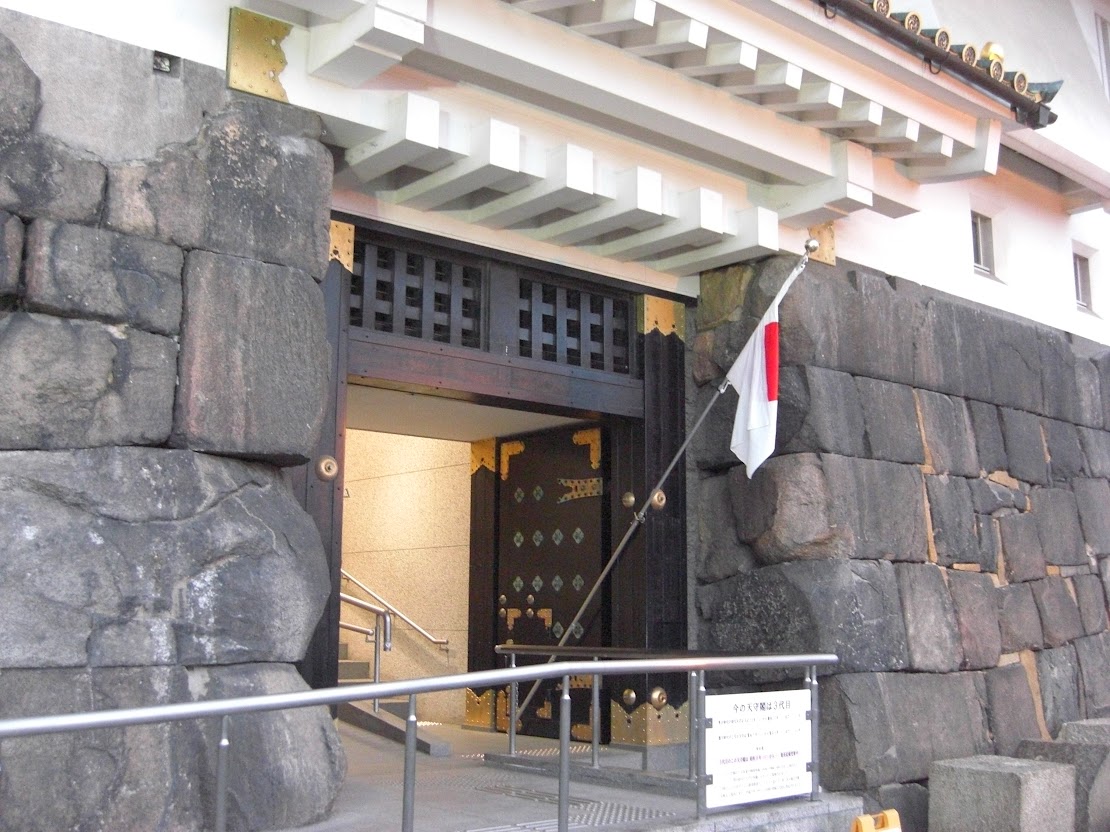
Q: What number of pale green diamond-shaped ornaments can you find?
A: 12